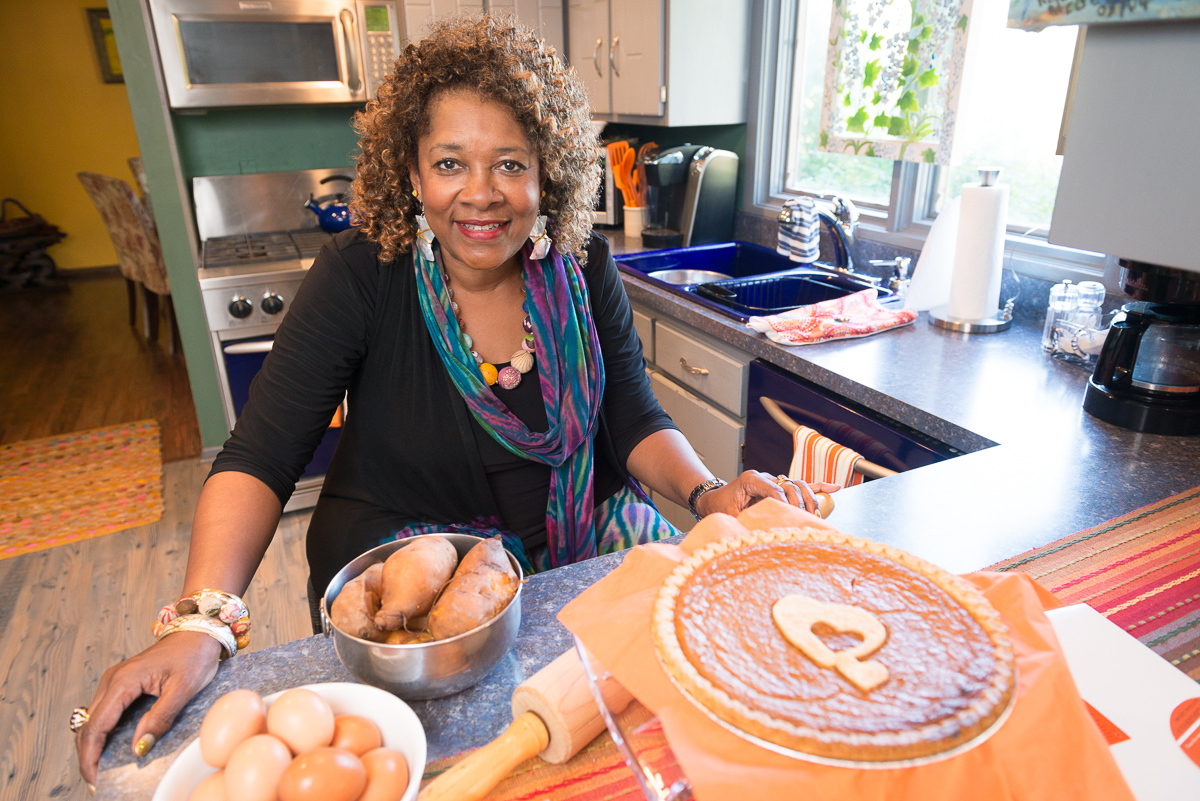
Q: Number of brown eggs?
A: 7